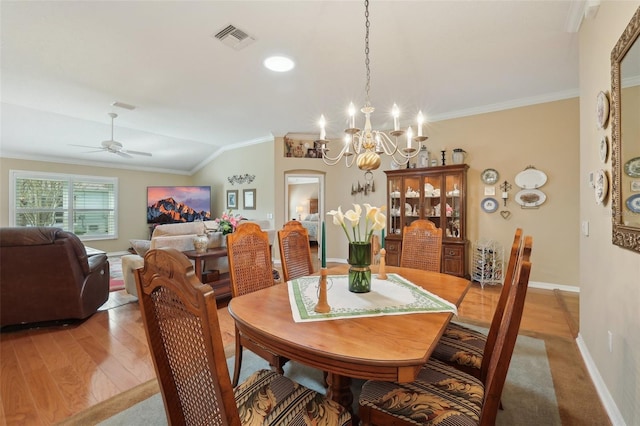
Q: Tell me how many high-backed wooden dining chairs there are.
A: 6